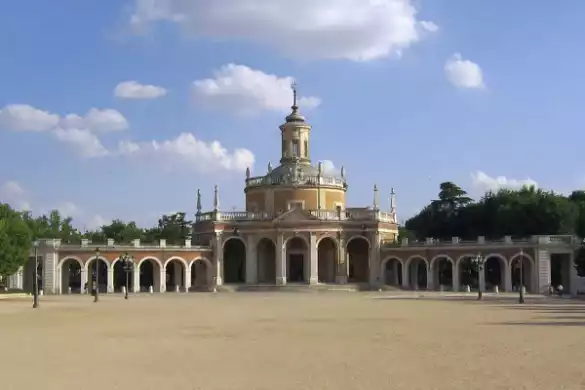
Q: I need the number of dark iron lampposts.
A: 5